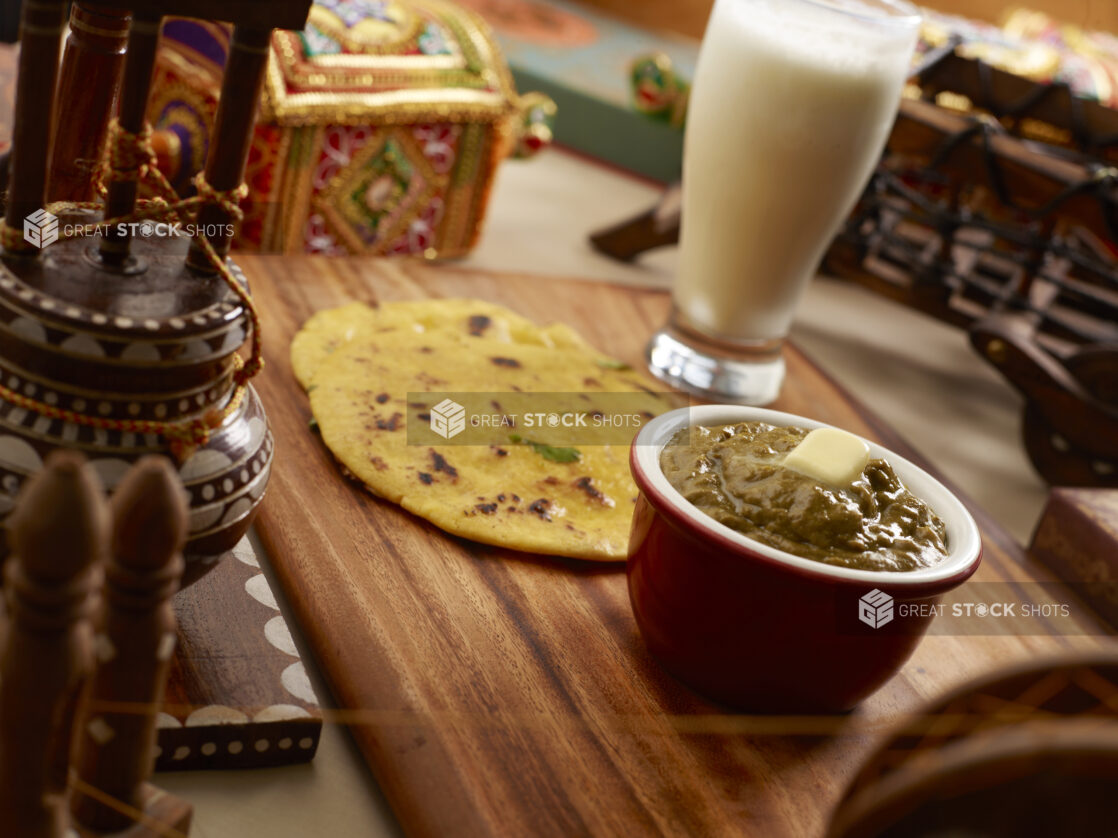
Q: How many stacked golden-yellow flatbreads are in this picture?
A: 2